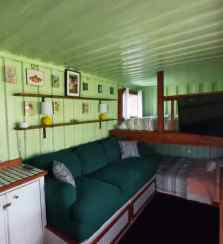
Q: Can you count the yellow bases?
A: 2